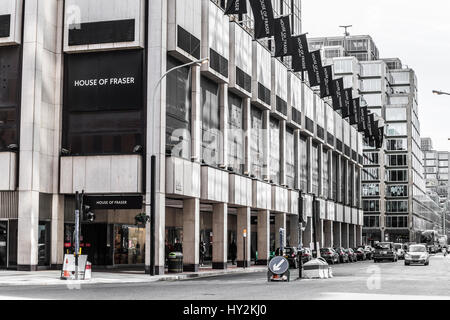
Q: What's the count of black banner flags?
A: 13